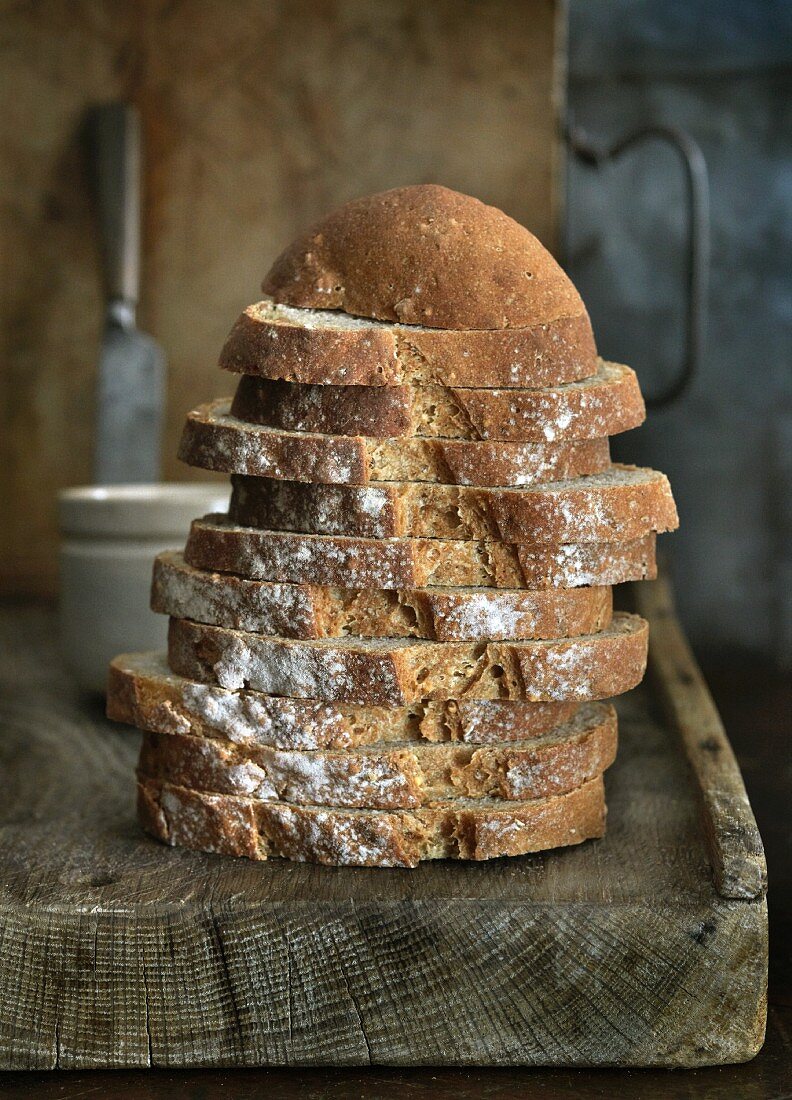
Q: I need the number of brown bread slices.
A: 11